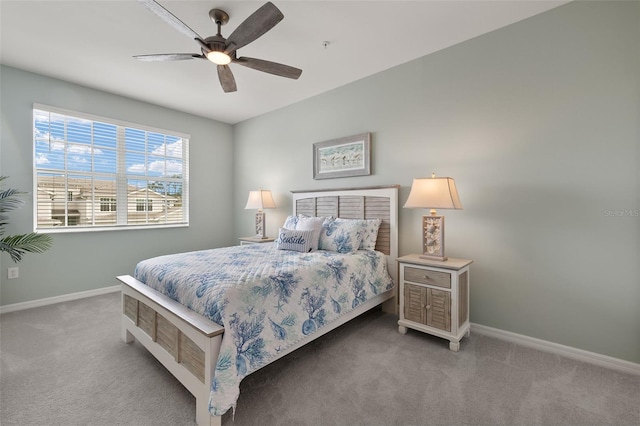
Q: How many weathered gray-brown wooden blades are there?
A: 5